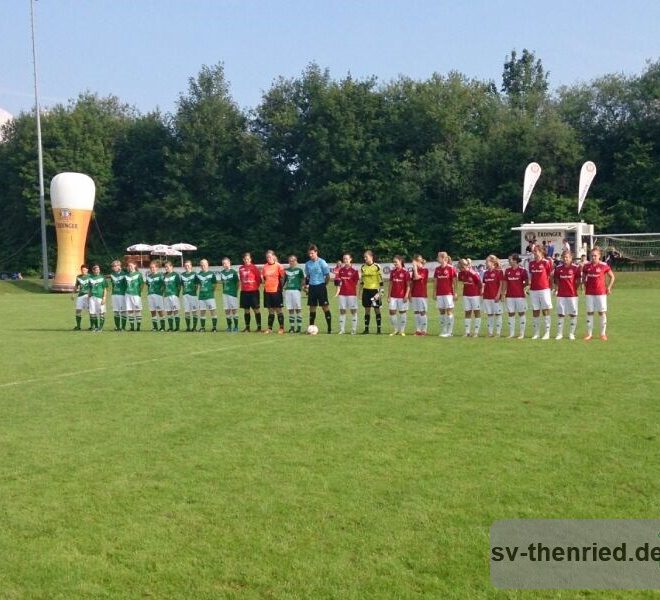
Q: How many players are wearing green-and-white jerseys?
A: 10